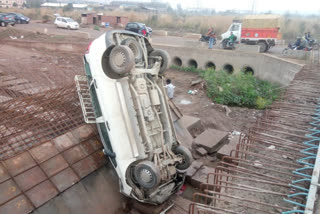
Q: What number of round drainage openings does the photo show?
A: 5